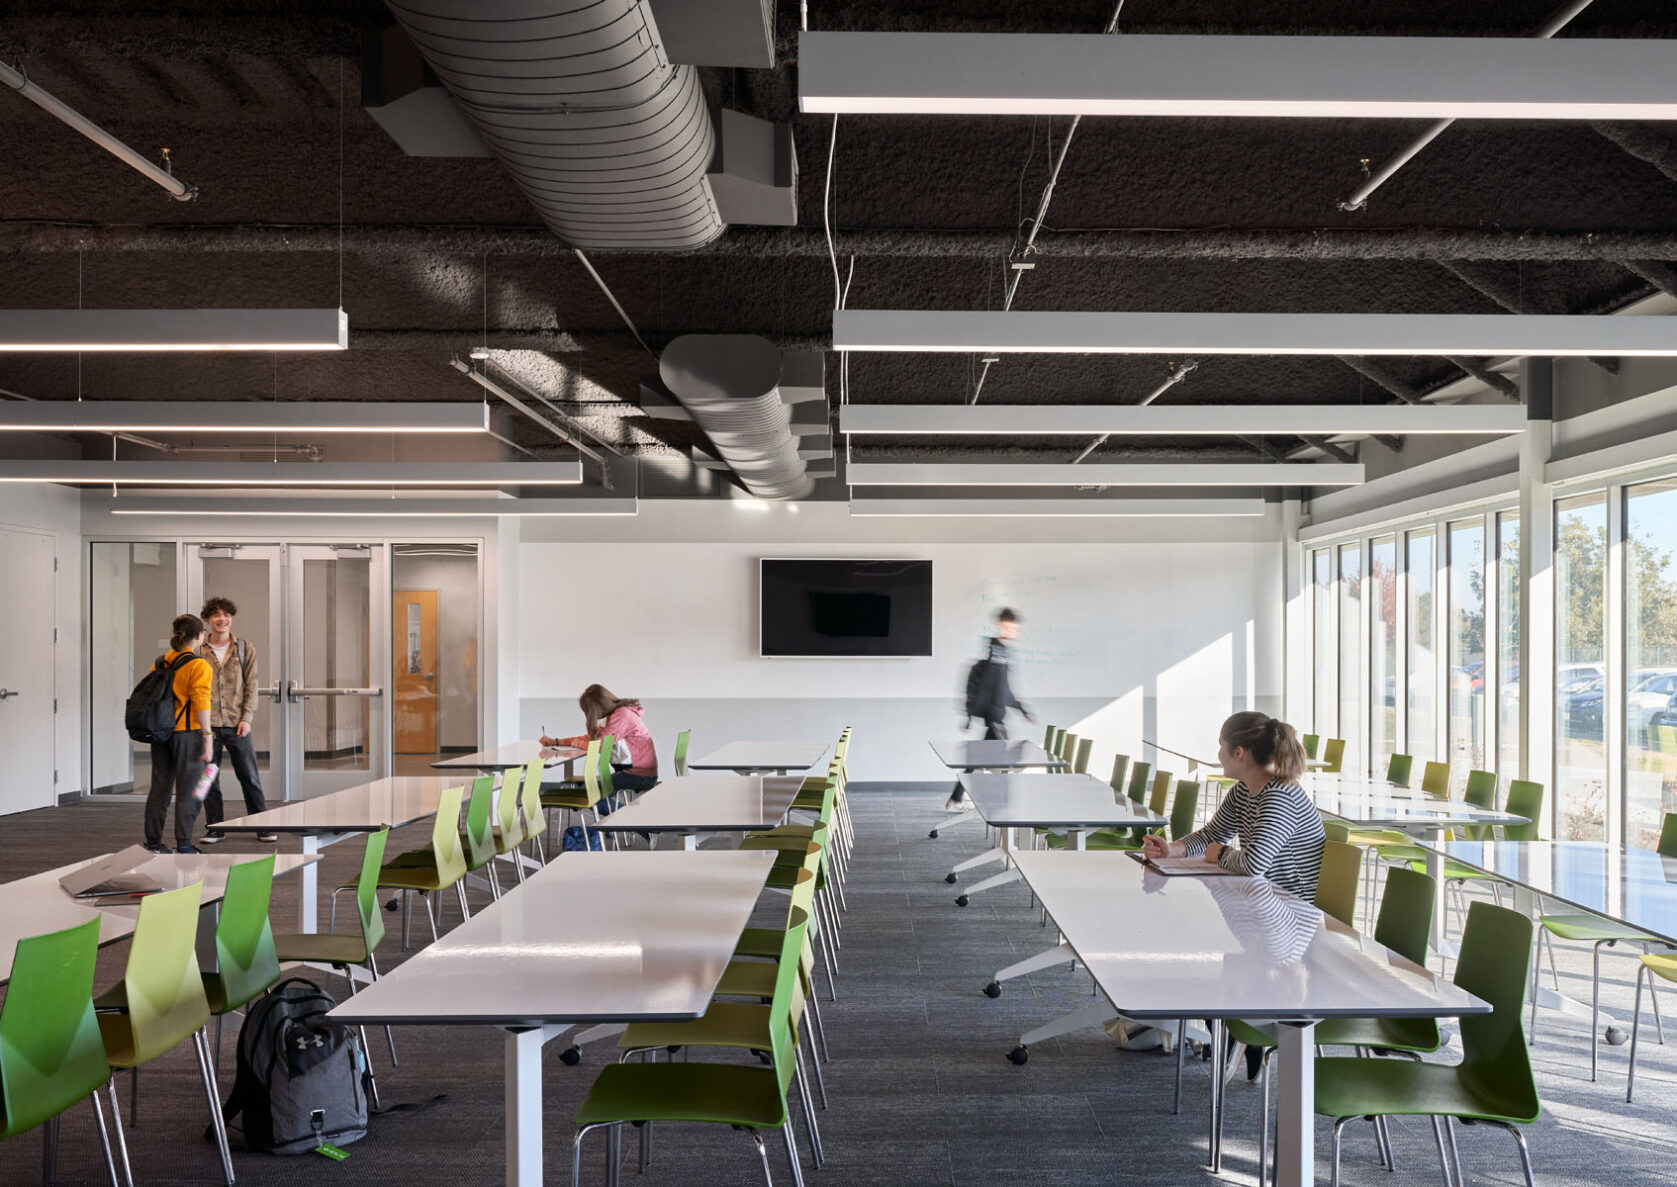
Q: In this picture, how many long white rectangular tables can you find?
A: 12